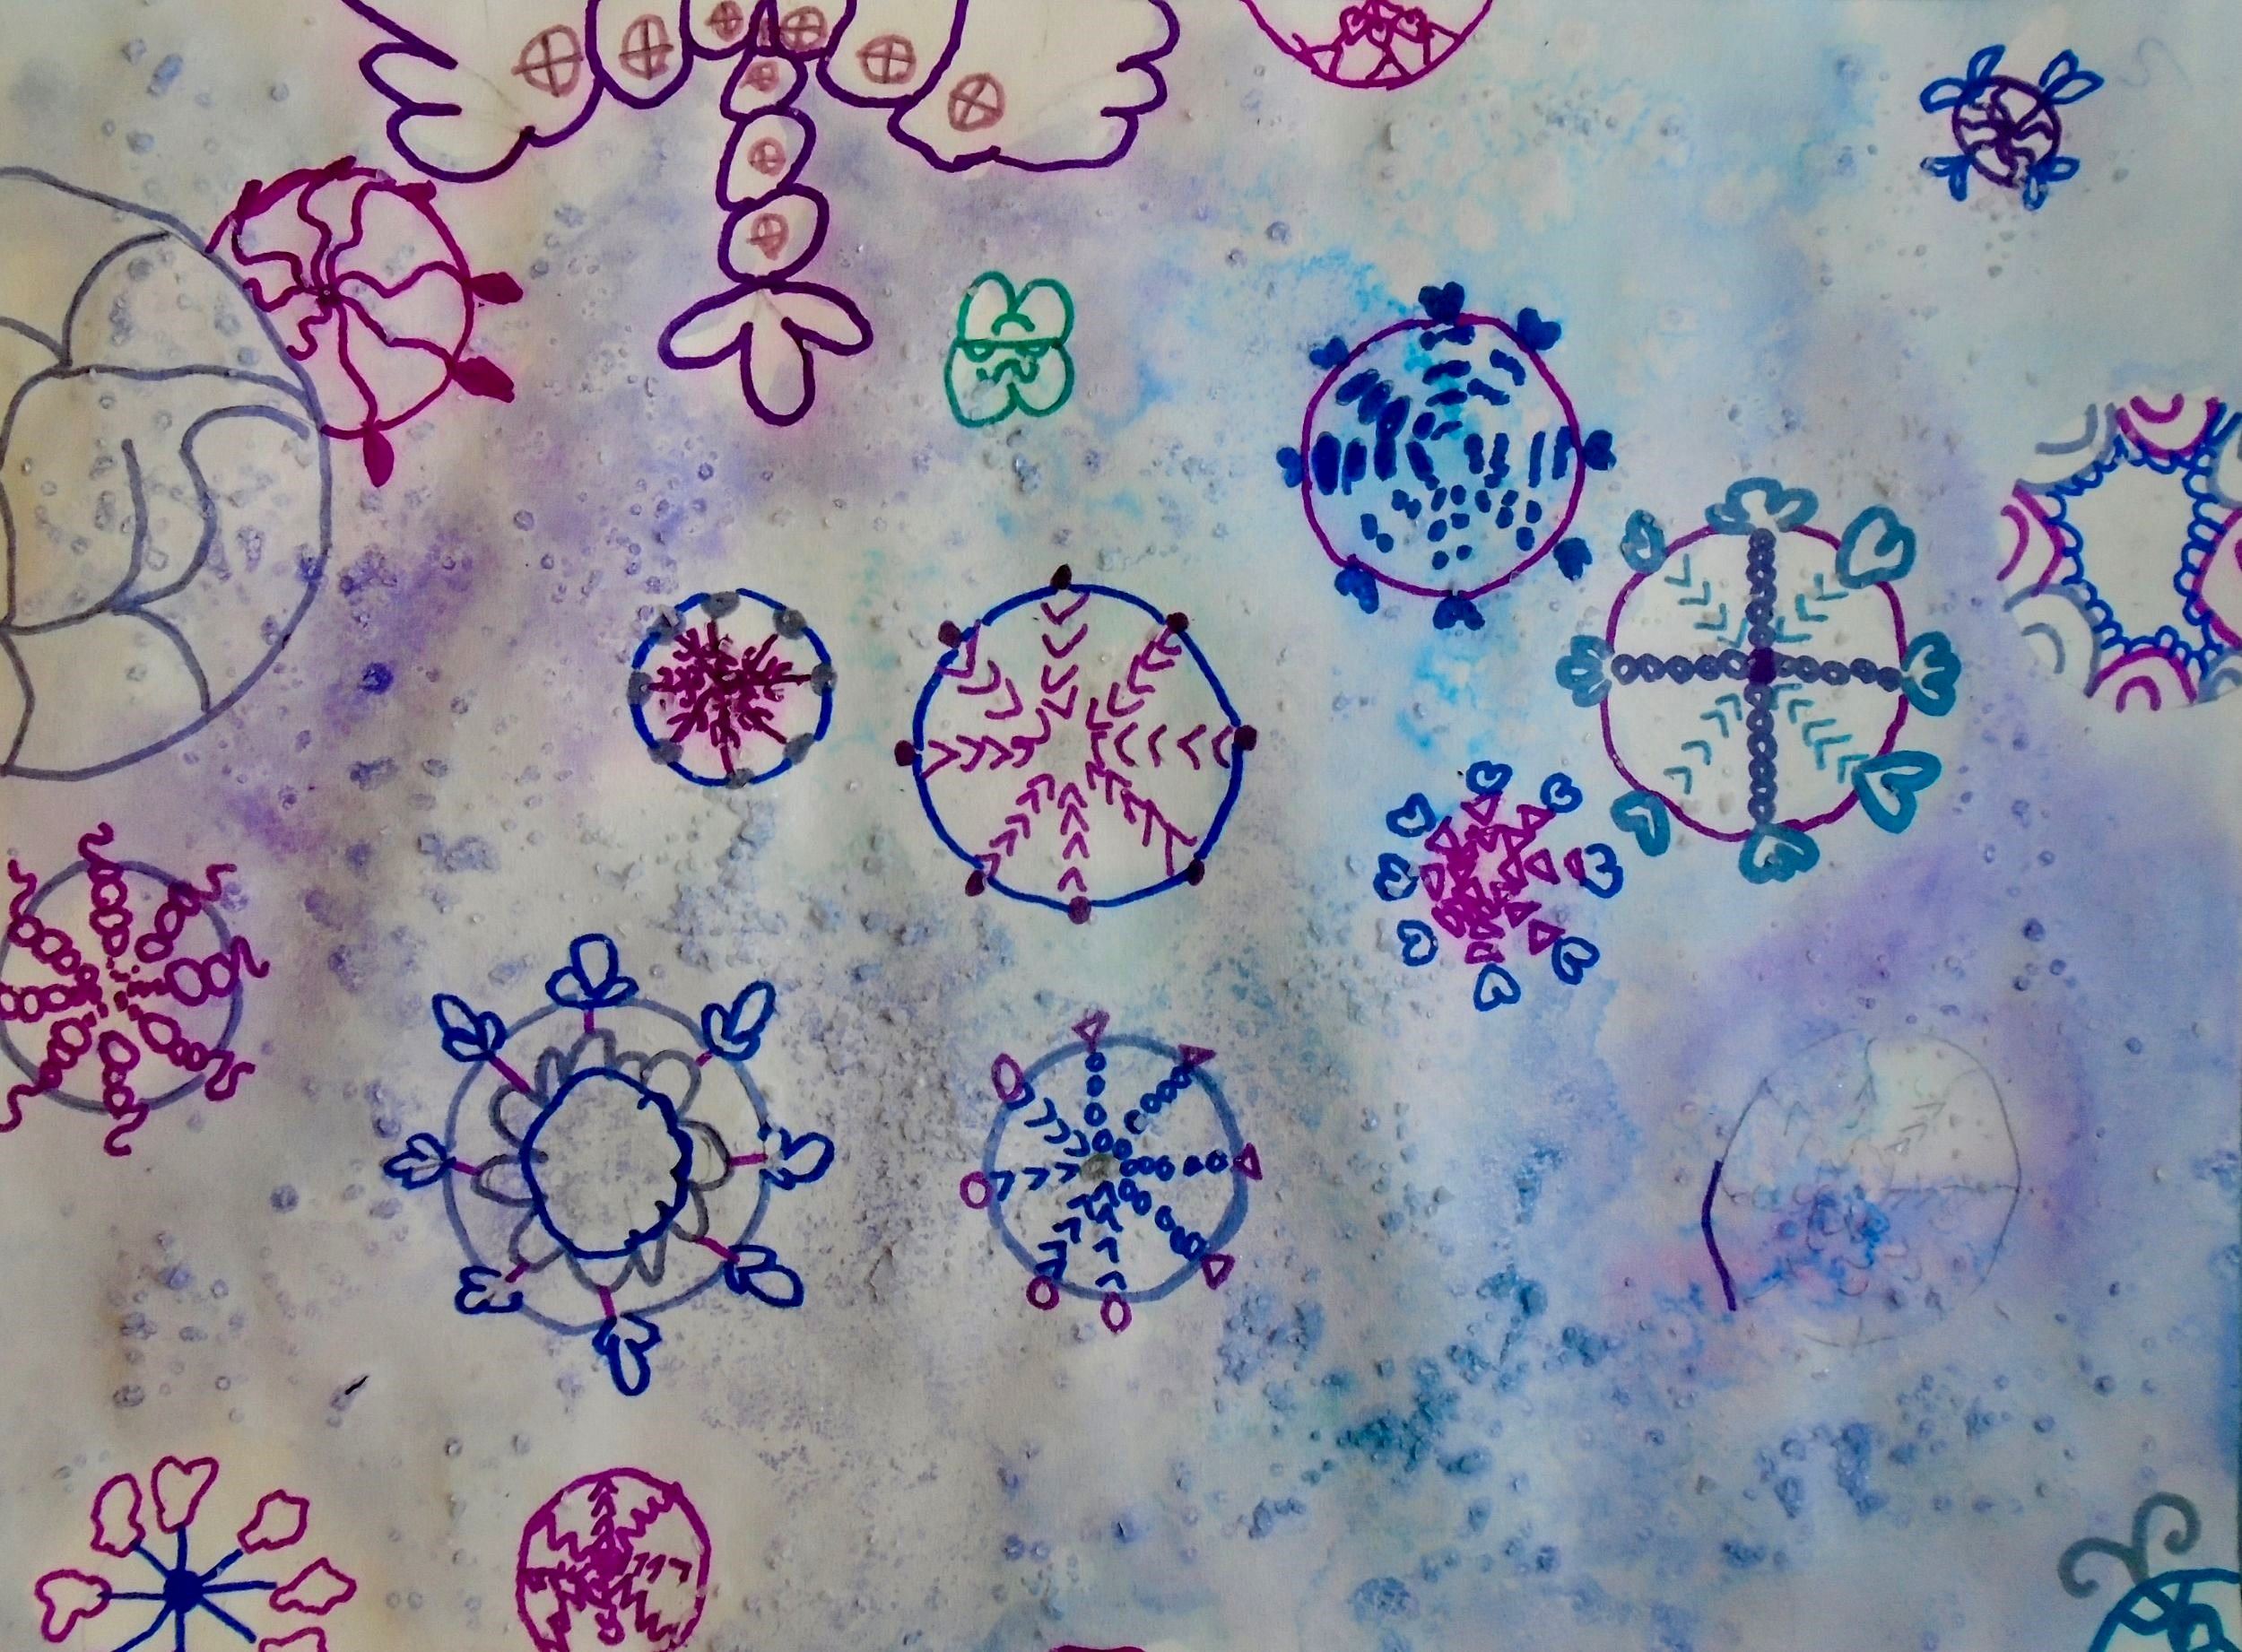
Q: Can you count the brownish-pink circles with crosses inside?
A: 9